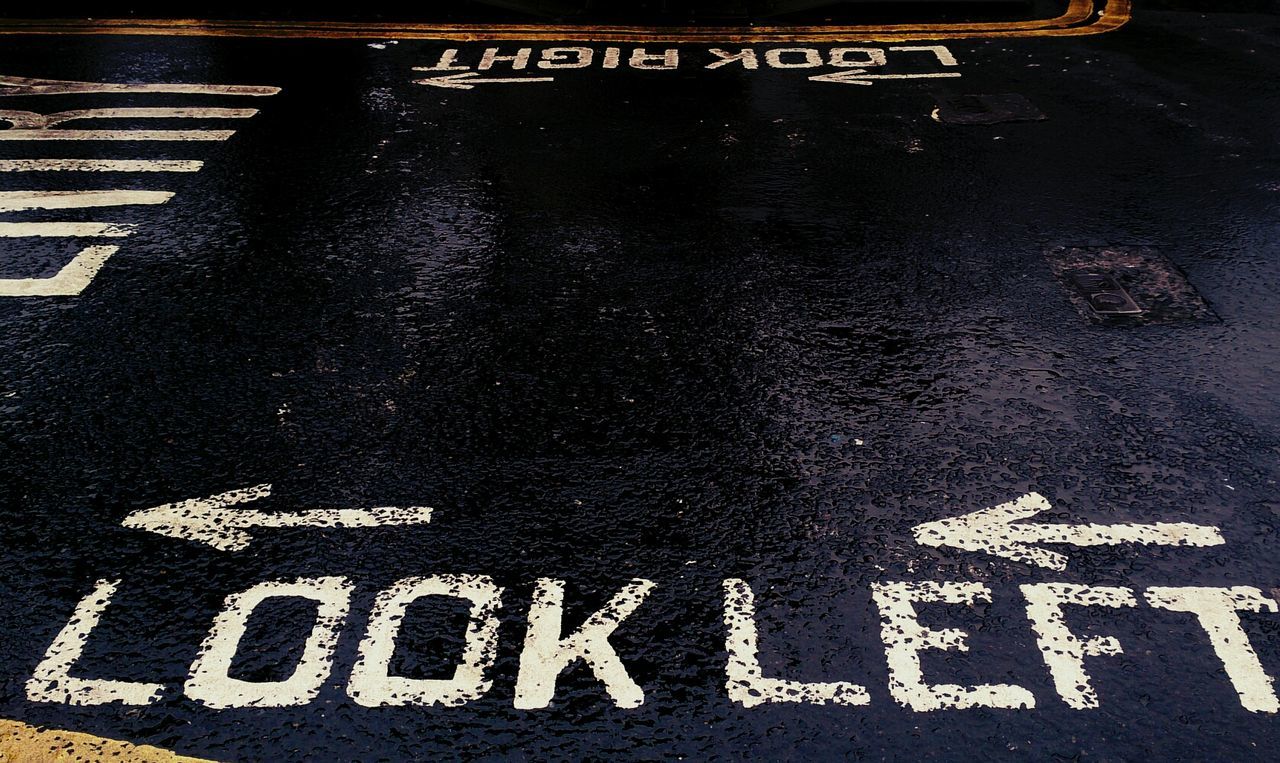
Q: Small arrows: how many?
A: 2